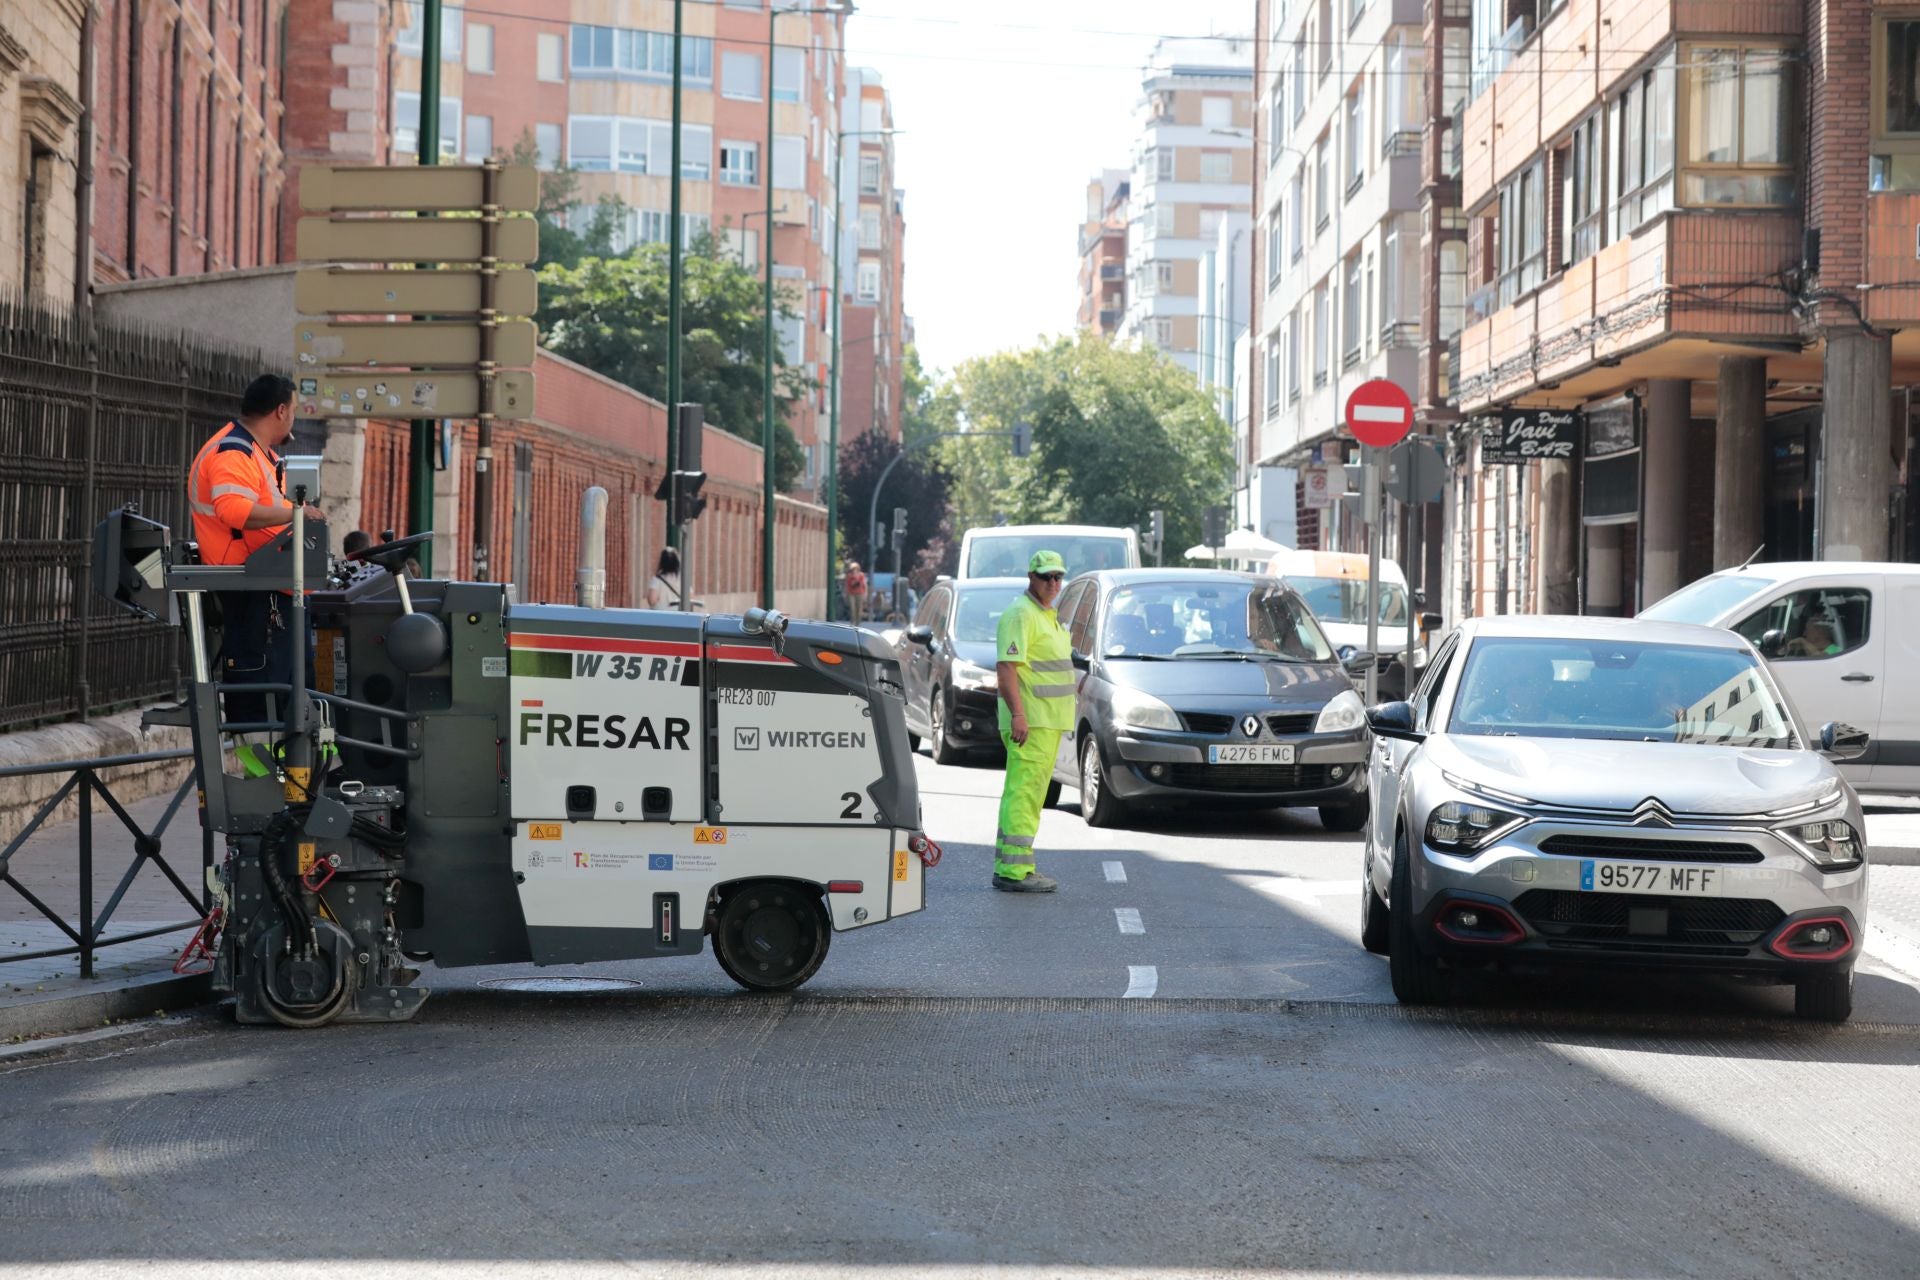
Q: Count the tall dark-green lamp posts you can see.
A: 4